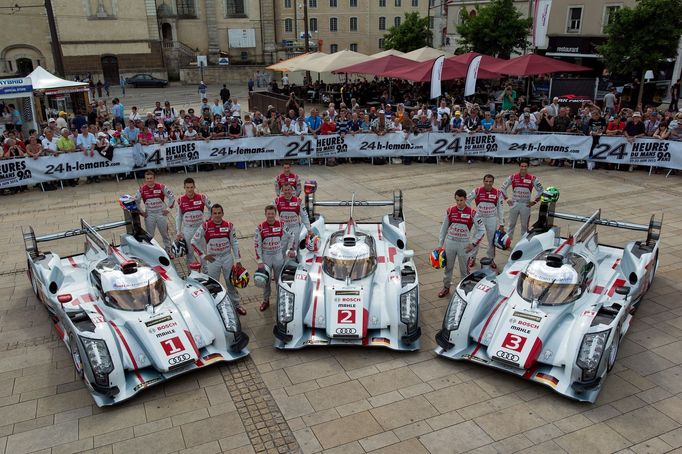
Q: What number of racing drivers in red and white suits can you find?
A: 9